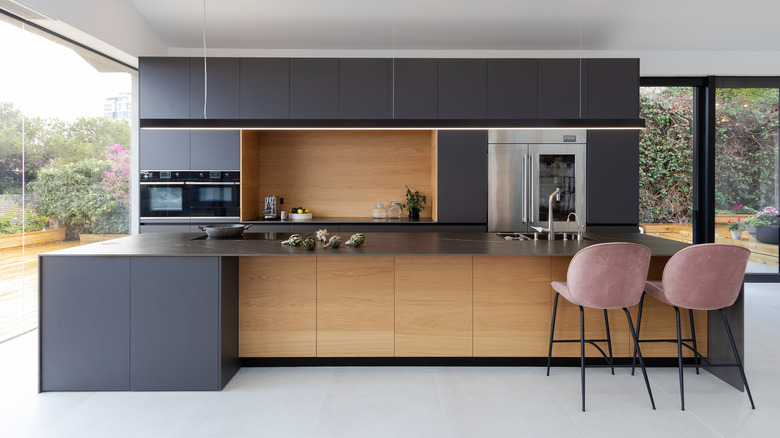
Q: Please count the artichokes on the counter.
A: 5